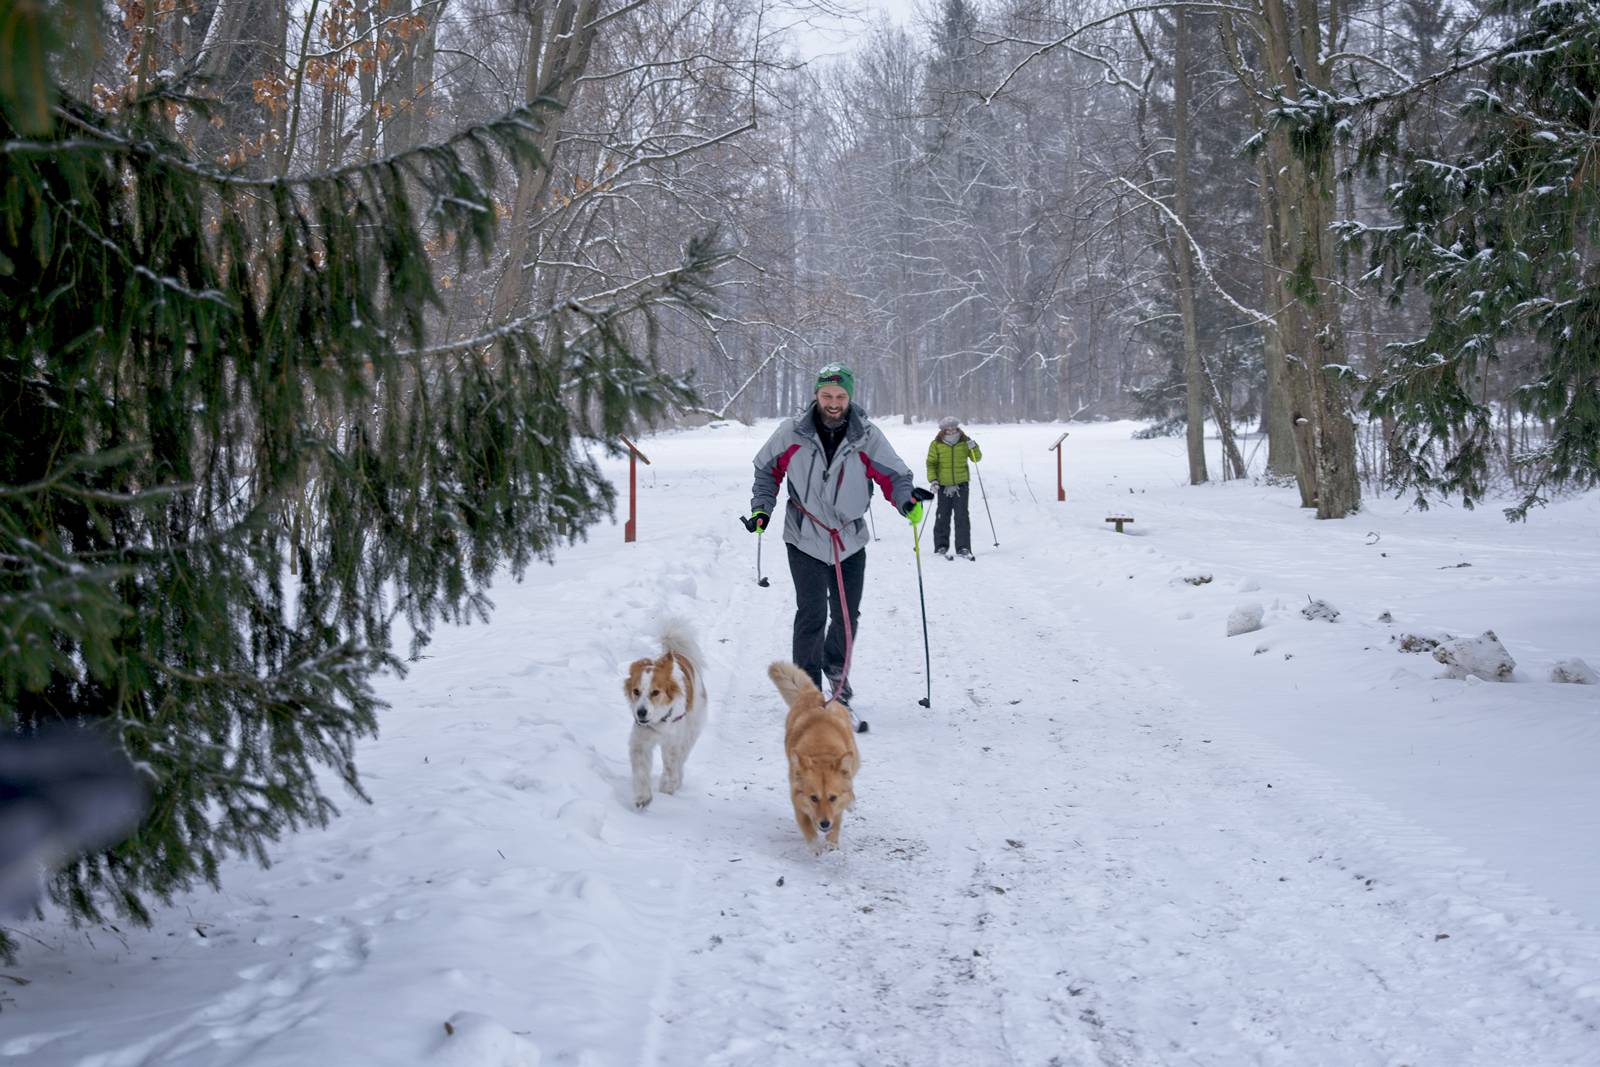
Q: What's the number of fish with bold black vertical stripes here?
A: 0